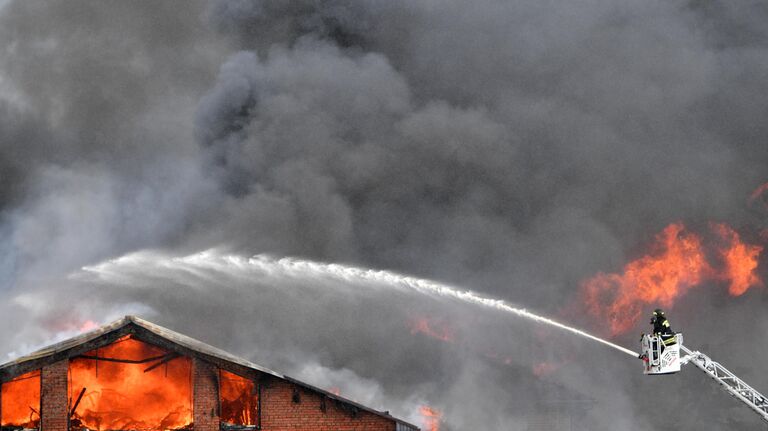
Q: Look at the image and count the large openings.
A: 3